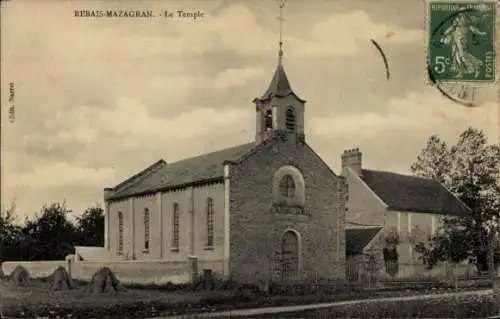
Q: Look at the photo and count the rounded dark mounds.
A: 3